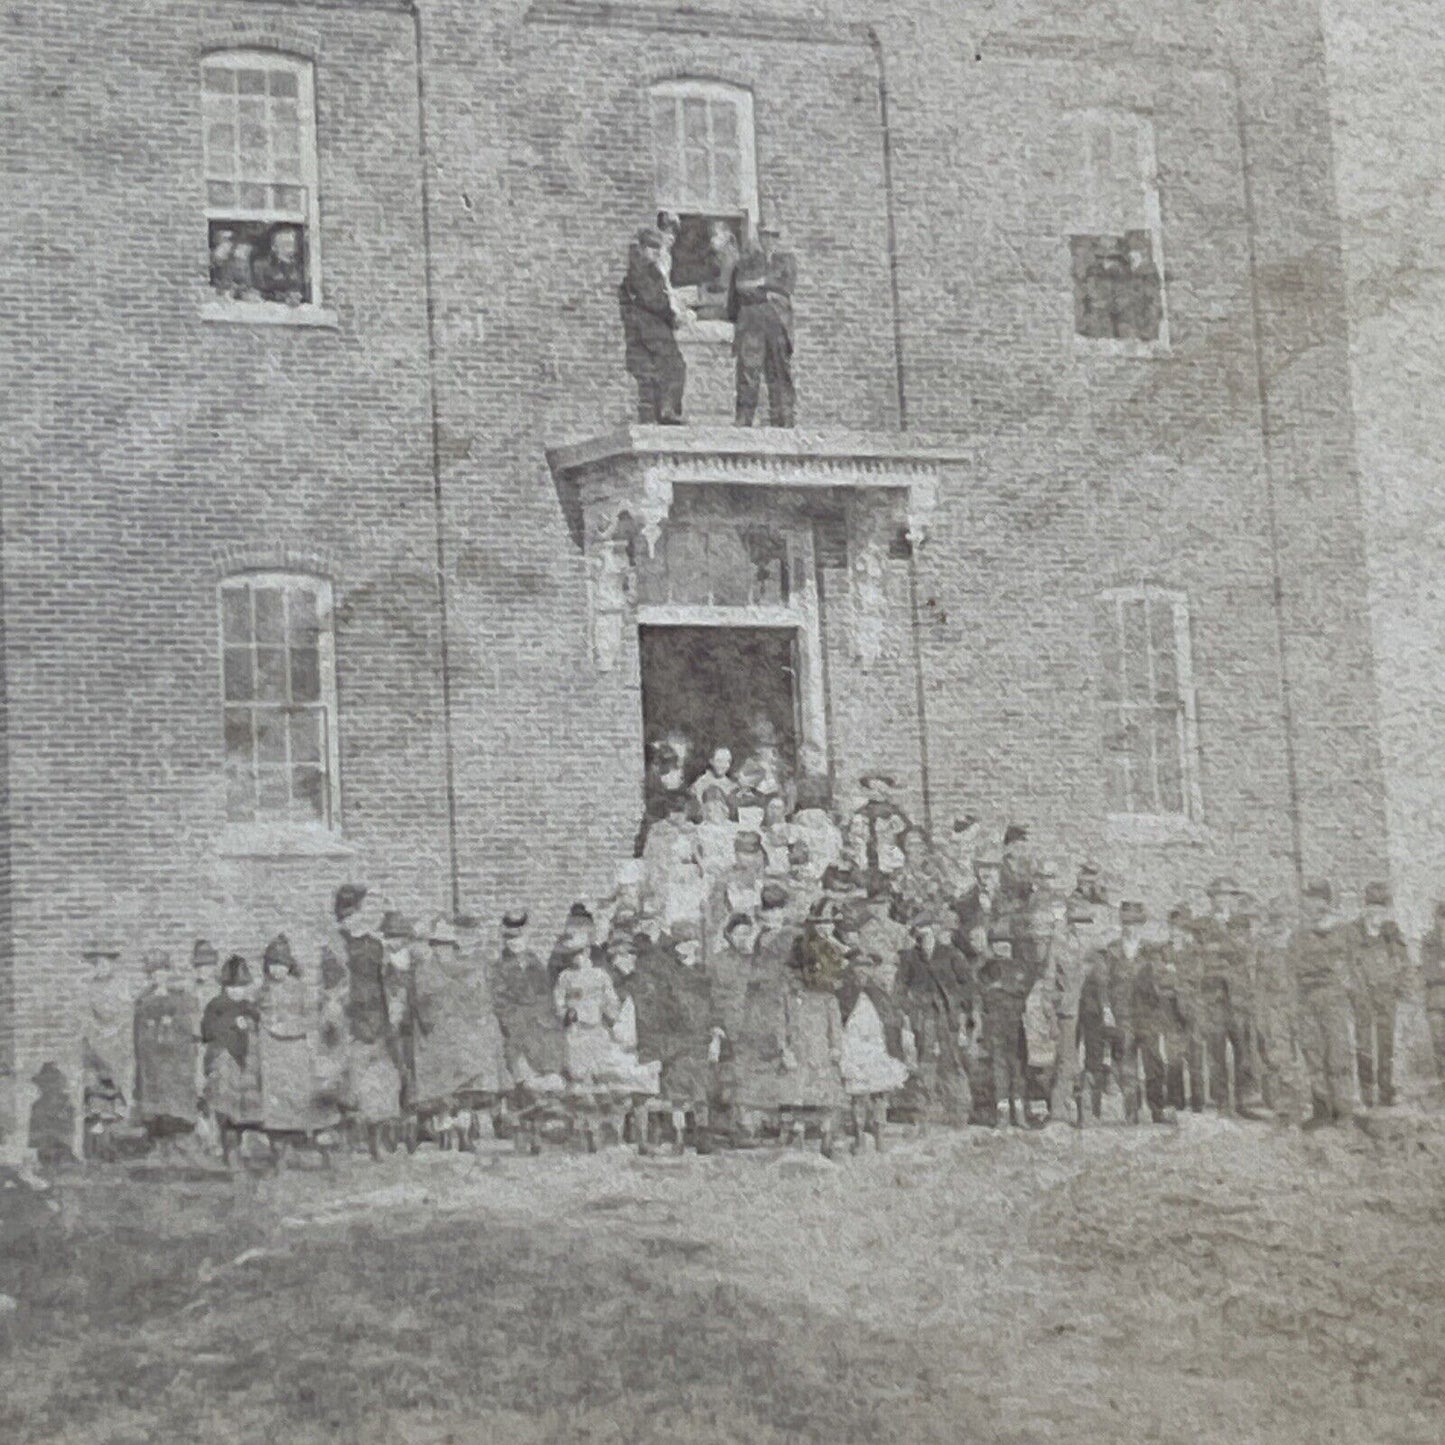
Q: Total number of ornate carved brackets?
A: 2